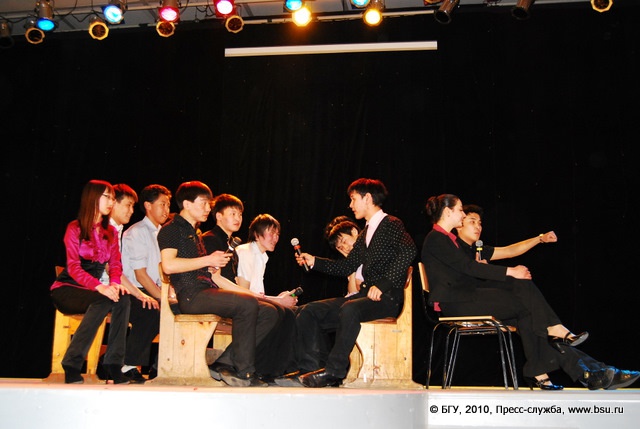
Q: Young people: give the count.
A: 11